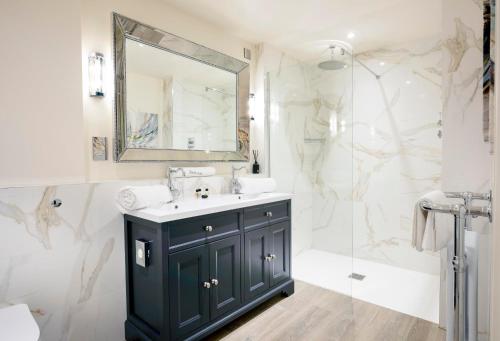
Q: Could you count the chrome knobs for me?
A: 6